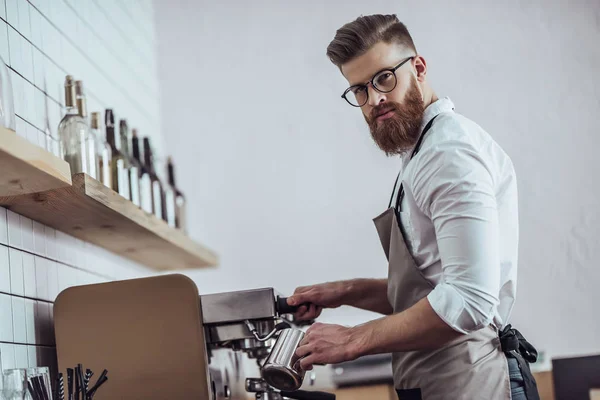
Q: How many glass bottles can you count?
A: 8